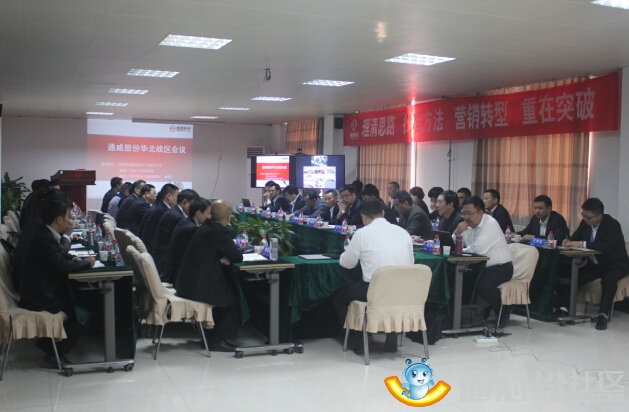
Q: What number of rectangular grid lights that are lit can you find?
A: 11